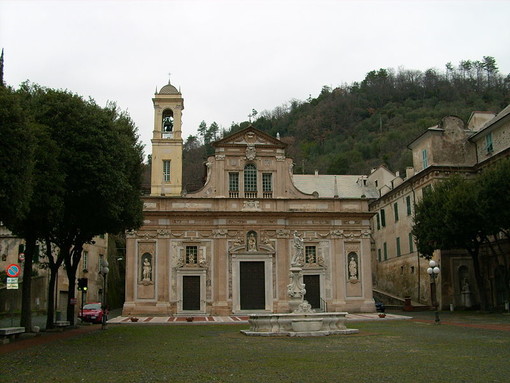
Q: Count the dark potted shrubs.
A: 3